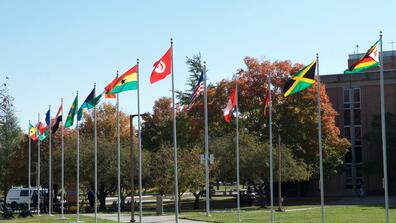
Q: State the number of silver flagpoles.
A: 14